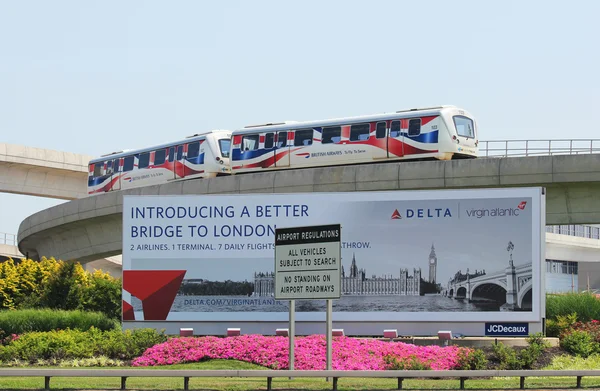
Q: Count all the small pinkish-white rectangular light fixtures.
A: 6